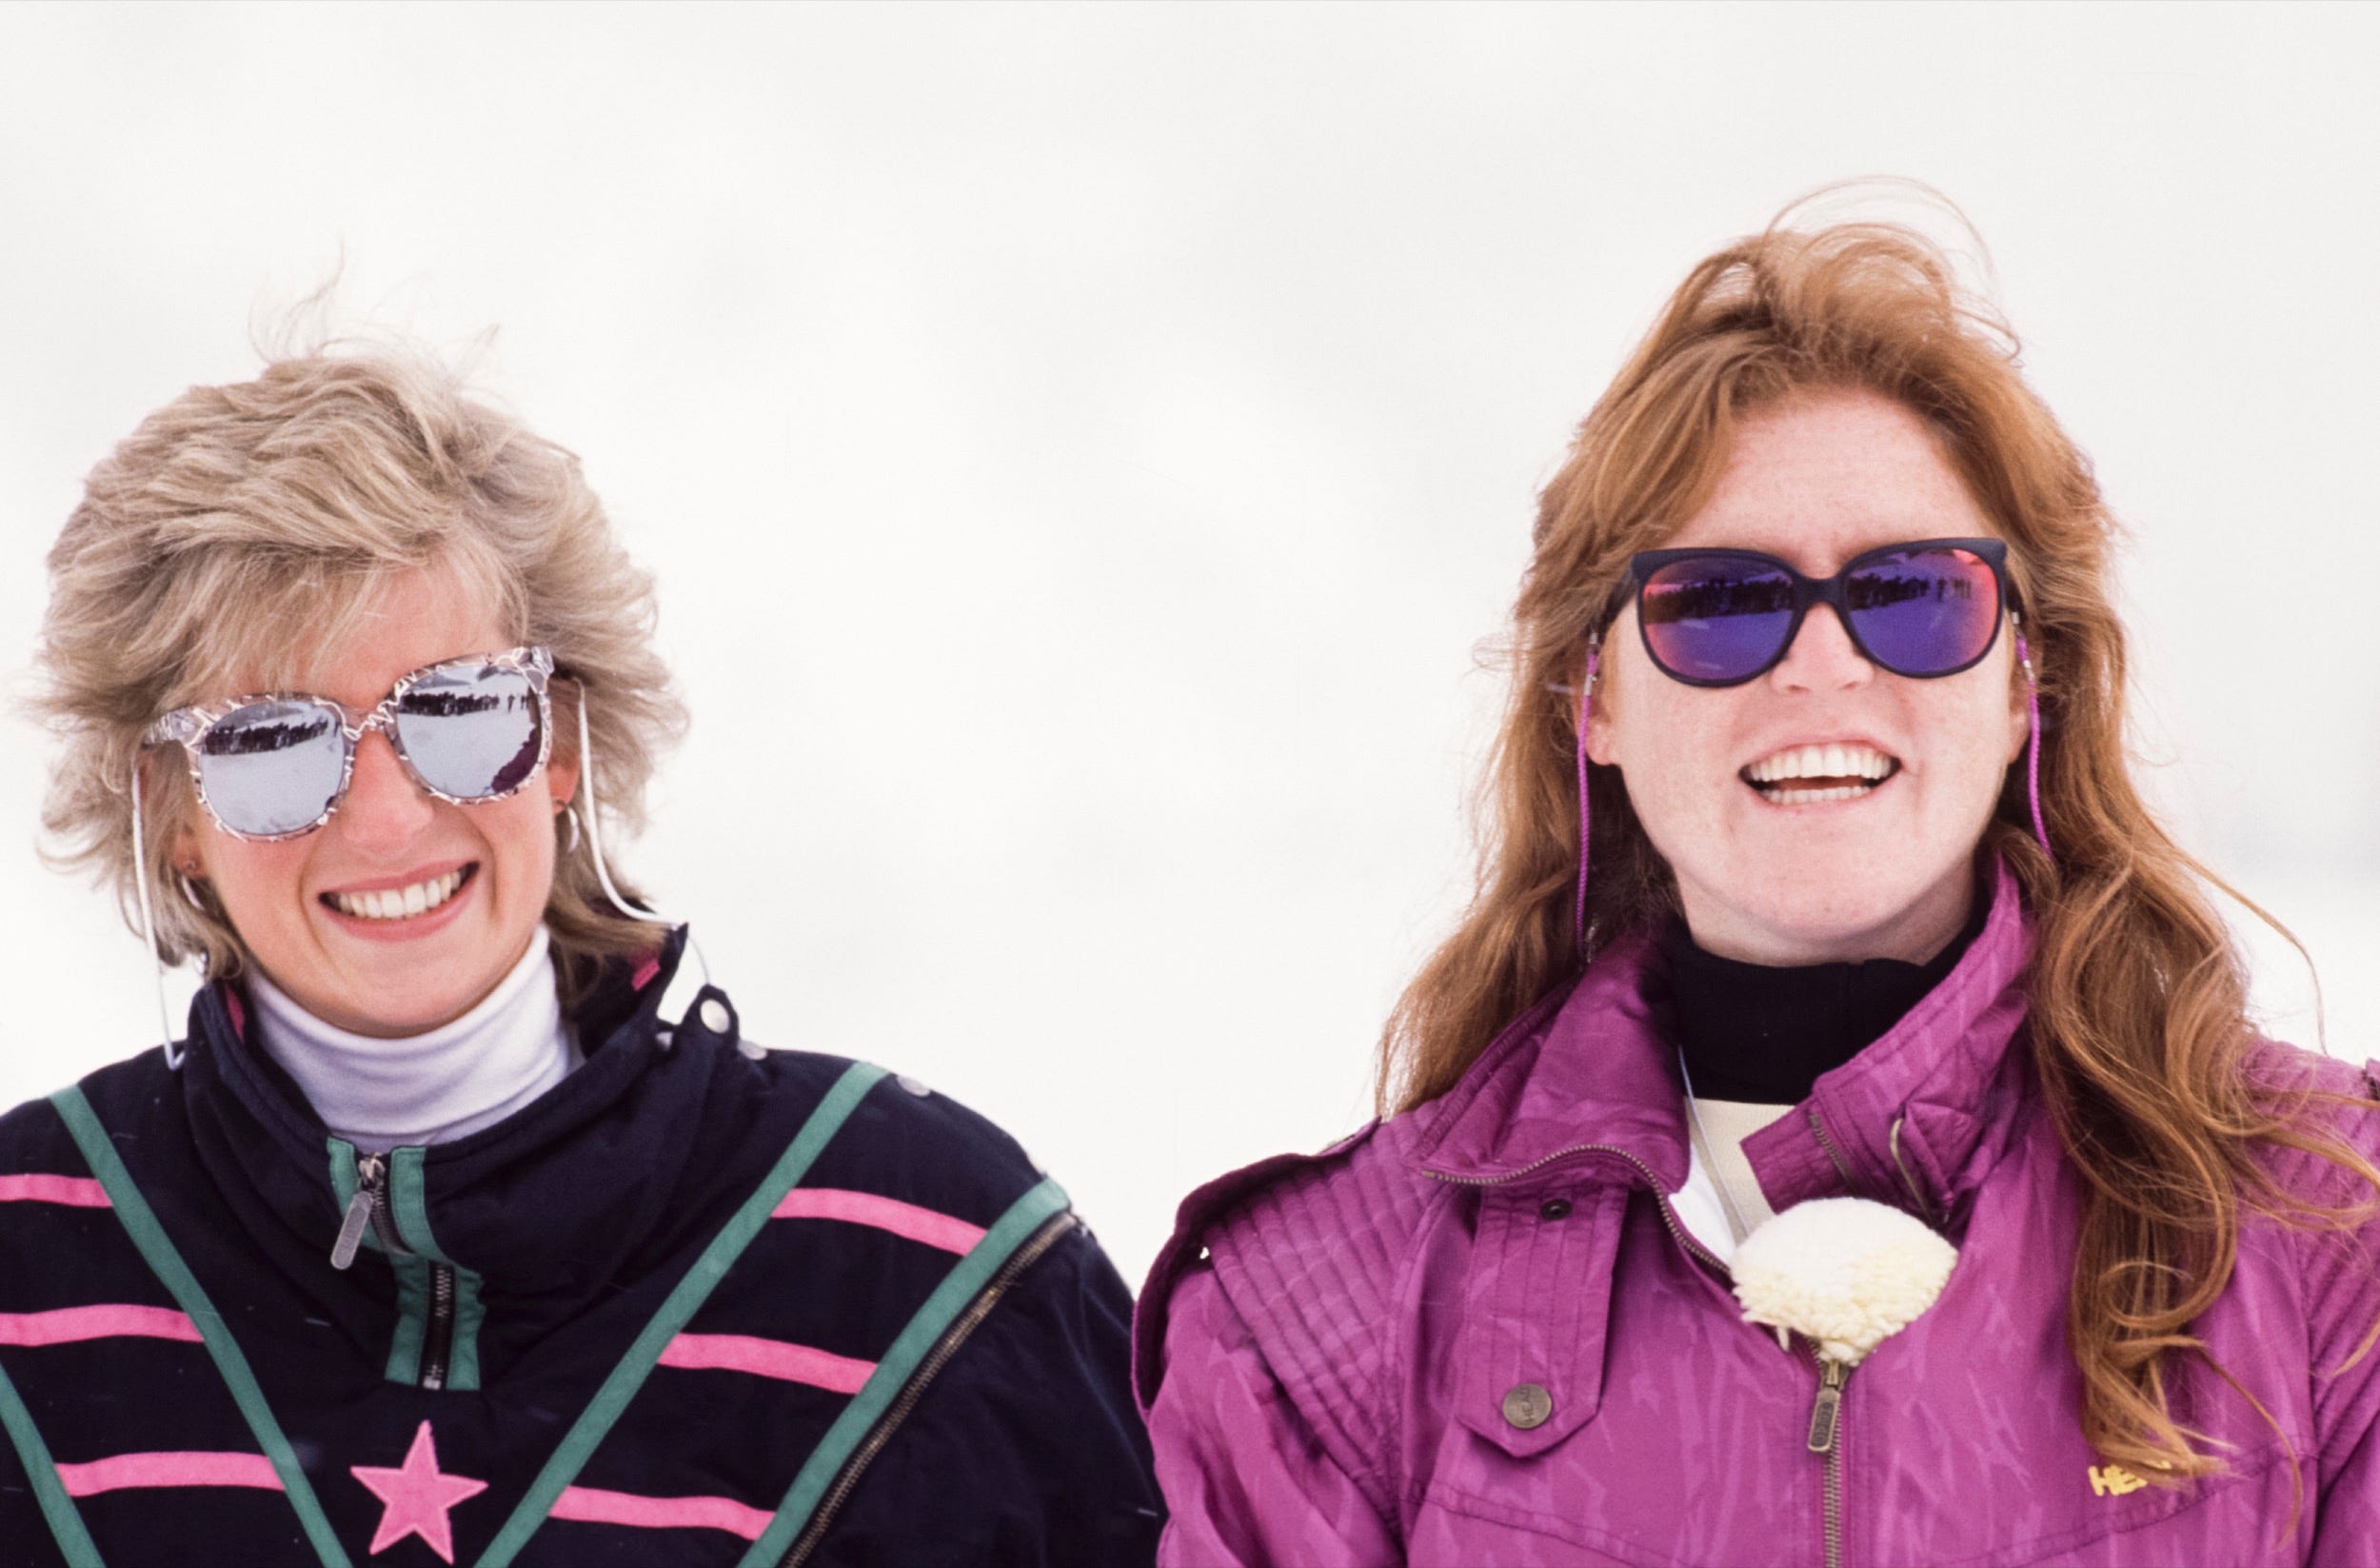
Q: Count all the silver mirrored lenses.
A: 2